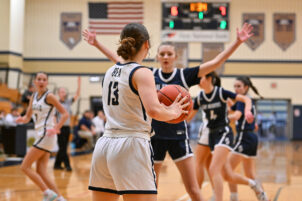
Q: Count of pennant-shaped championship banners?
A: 3